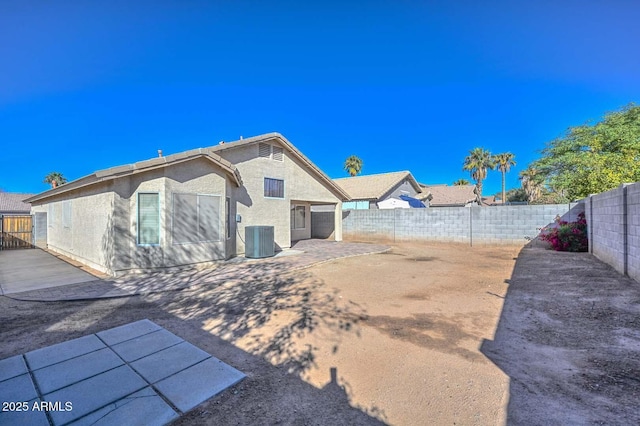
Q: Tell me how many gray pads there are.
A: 11